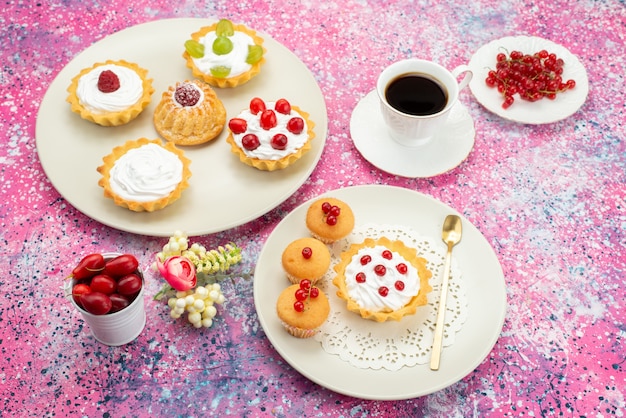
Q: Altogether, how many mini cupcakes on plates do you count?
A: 3